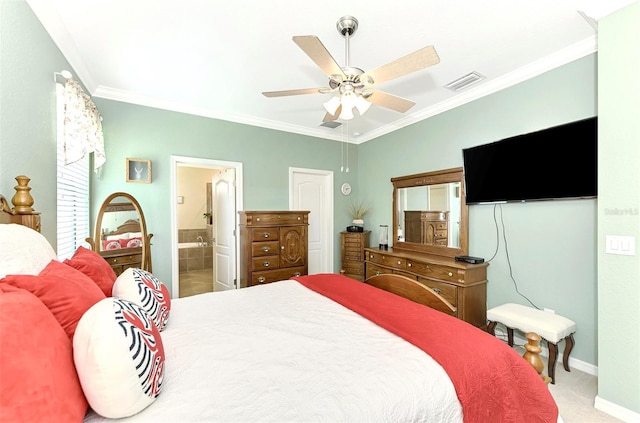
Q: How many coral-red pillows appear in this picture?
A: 3